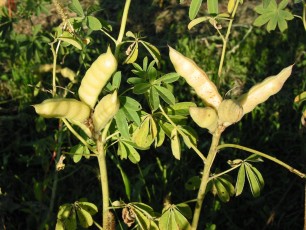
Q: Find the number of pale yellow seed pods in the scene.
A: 7